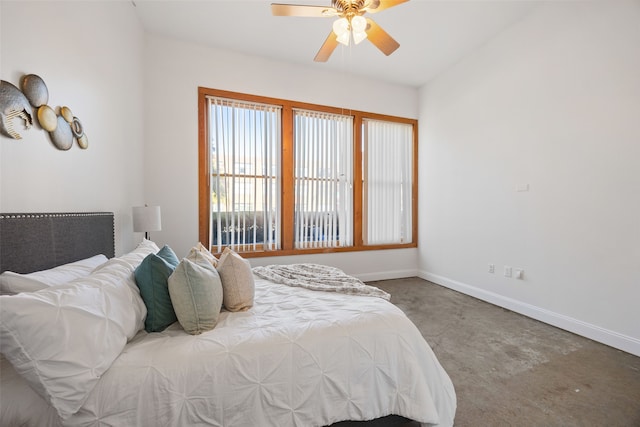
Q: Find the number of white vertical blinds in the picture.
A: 3